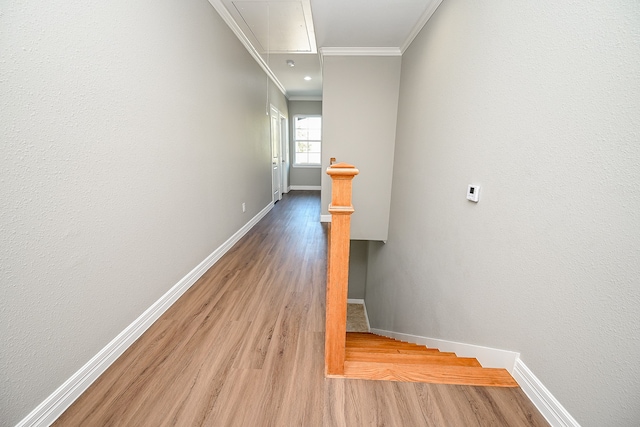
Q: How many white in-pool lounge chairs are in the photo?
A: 0